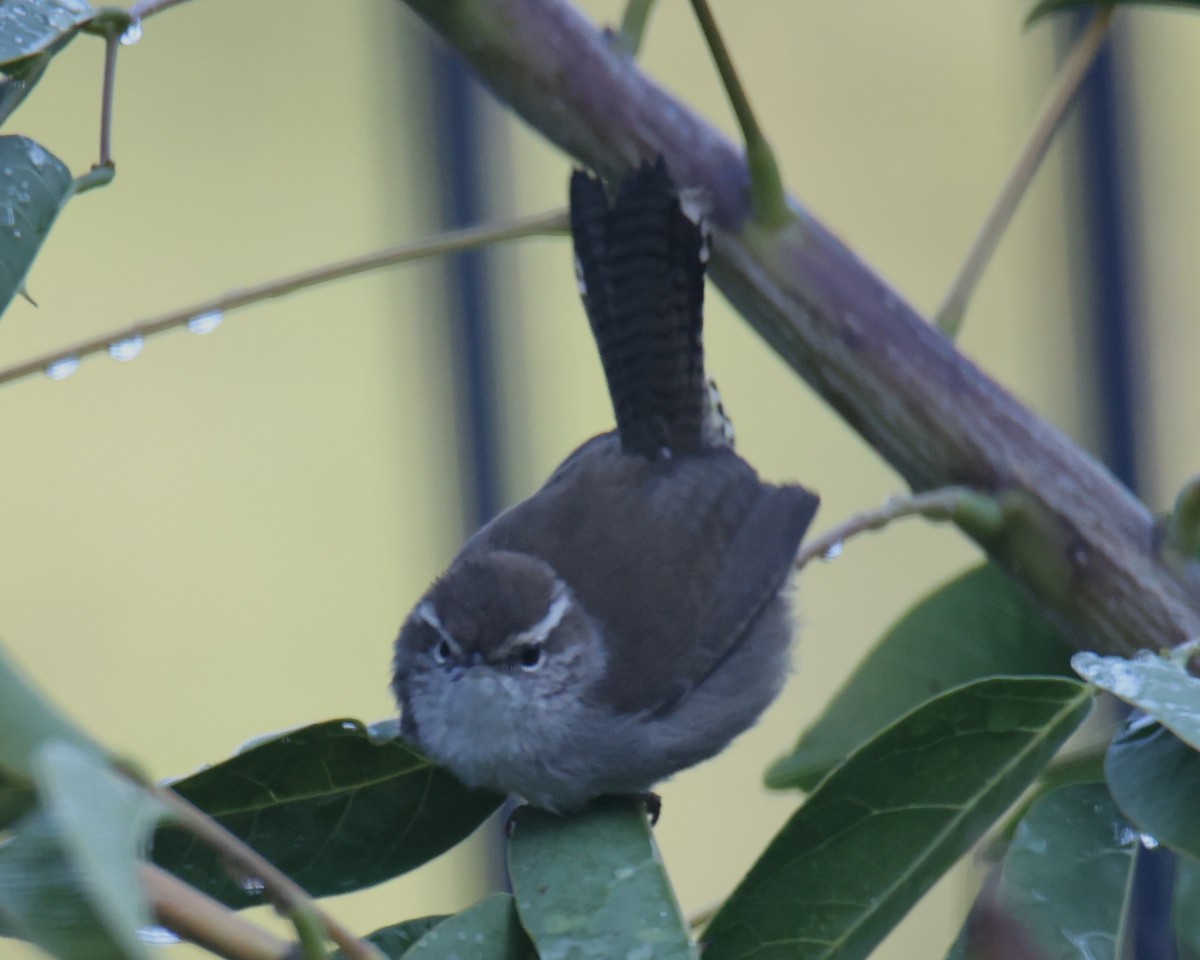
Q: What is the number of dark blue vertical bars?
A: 2